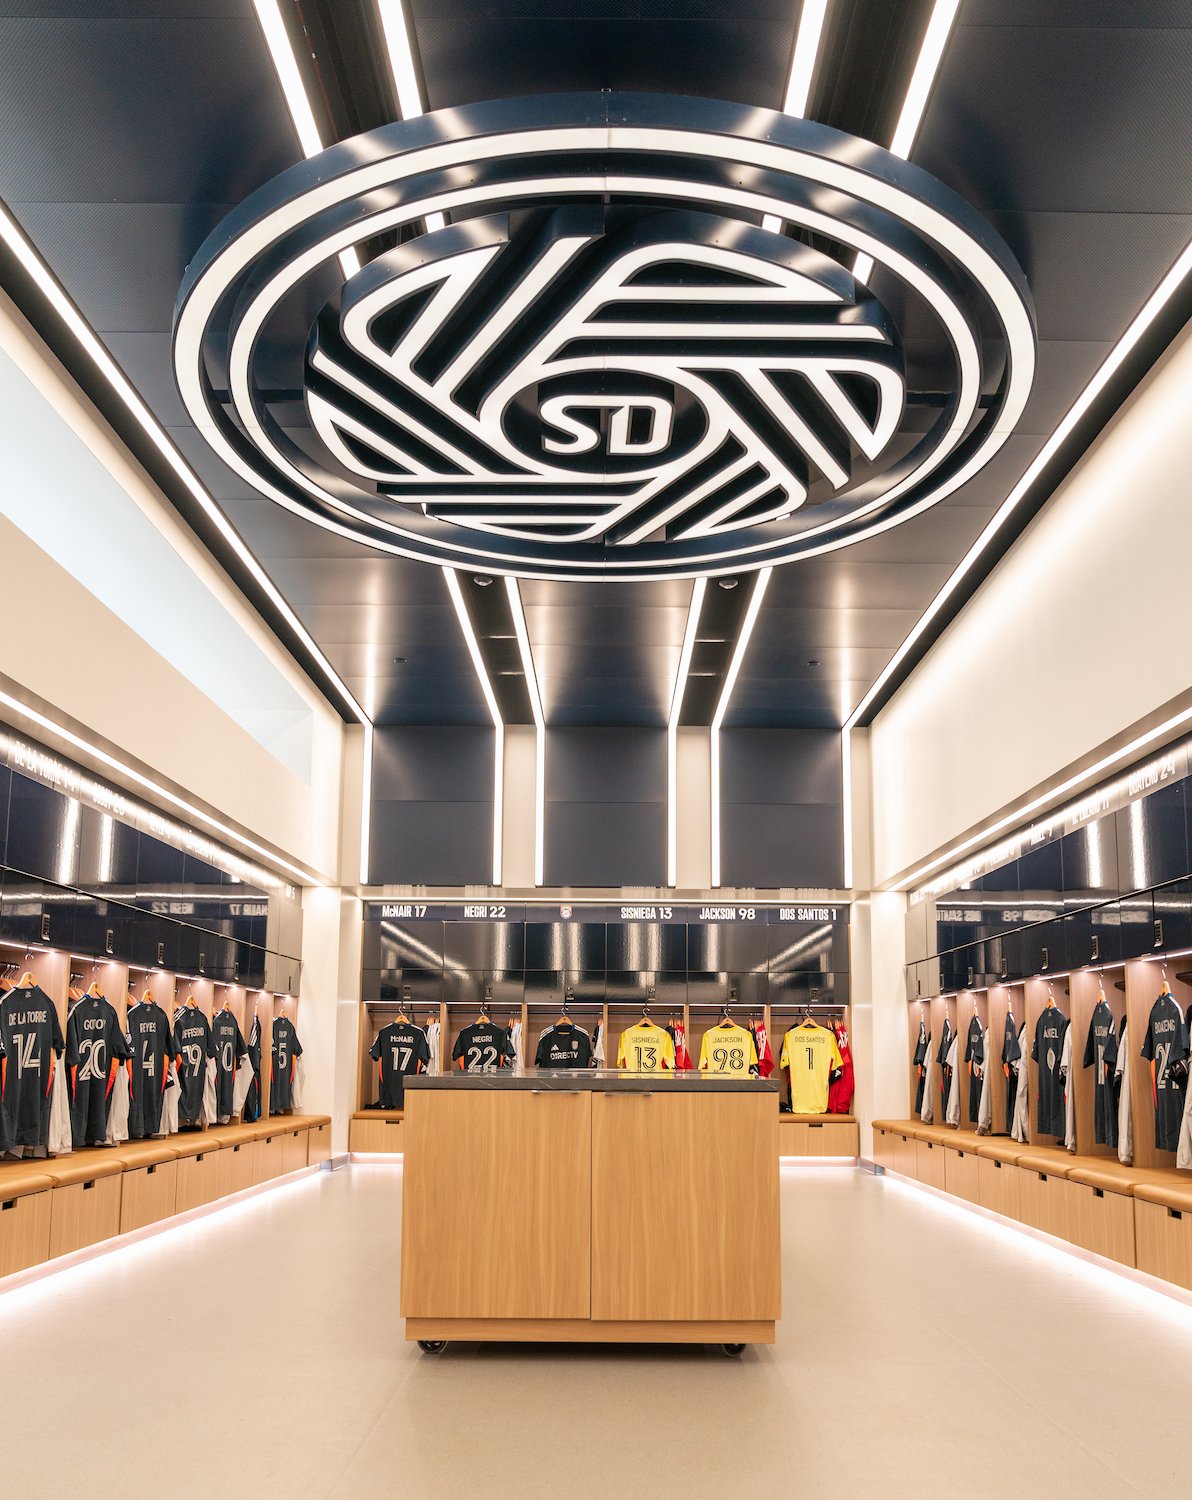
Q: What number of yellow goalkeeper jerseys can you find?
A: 3